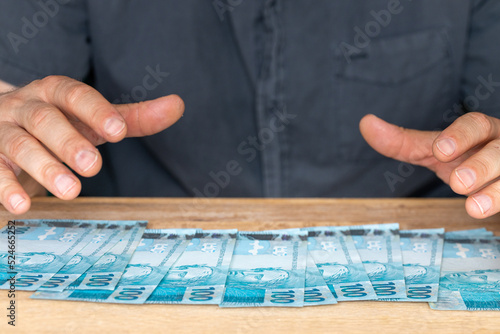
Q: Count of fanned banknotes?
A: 11